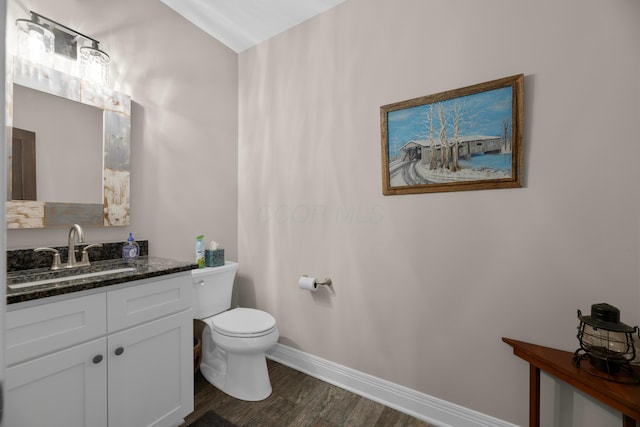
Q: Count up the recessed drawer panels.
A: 2